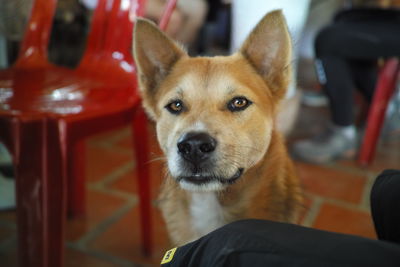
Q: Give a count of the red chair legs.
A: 4